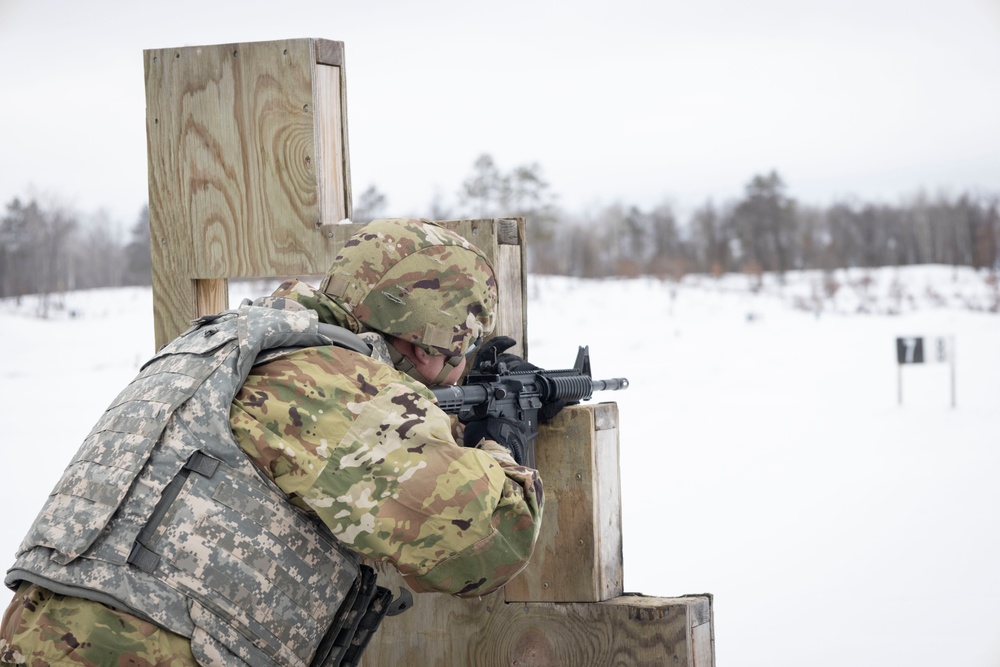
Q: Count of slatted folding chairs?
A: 0